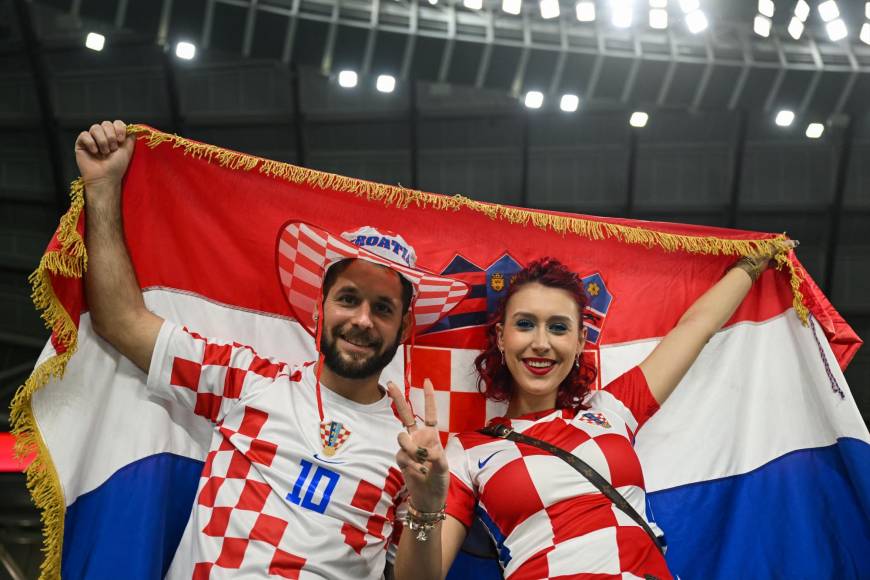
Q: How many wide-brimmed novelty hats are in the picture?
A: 1